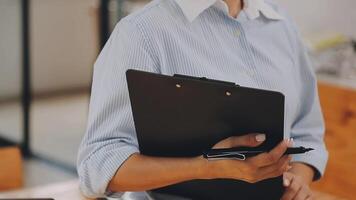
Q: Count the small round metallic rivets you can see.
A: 2